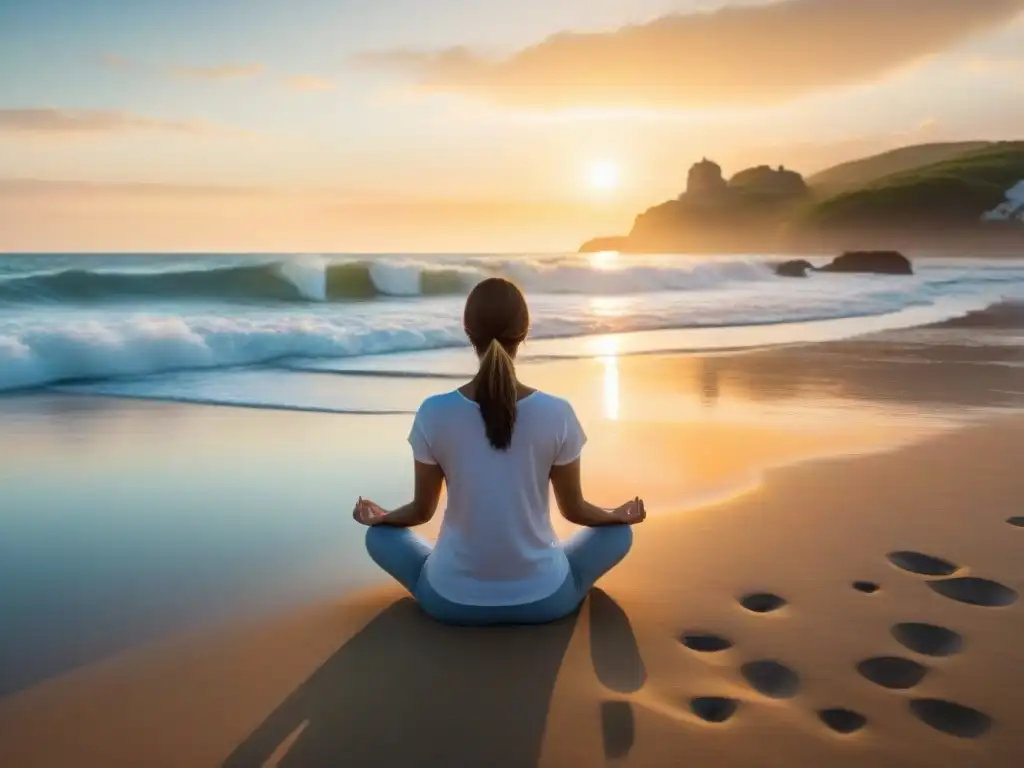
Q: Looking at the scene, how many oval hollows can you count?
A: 12